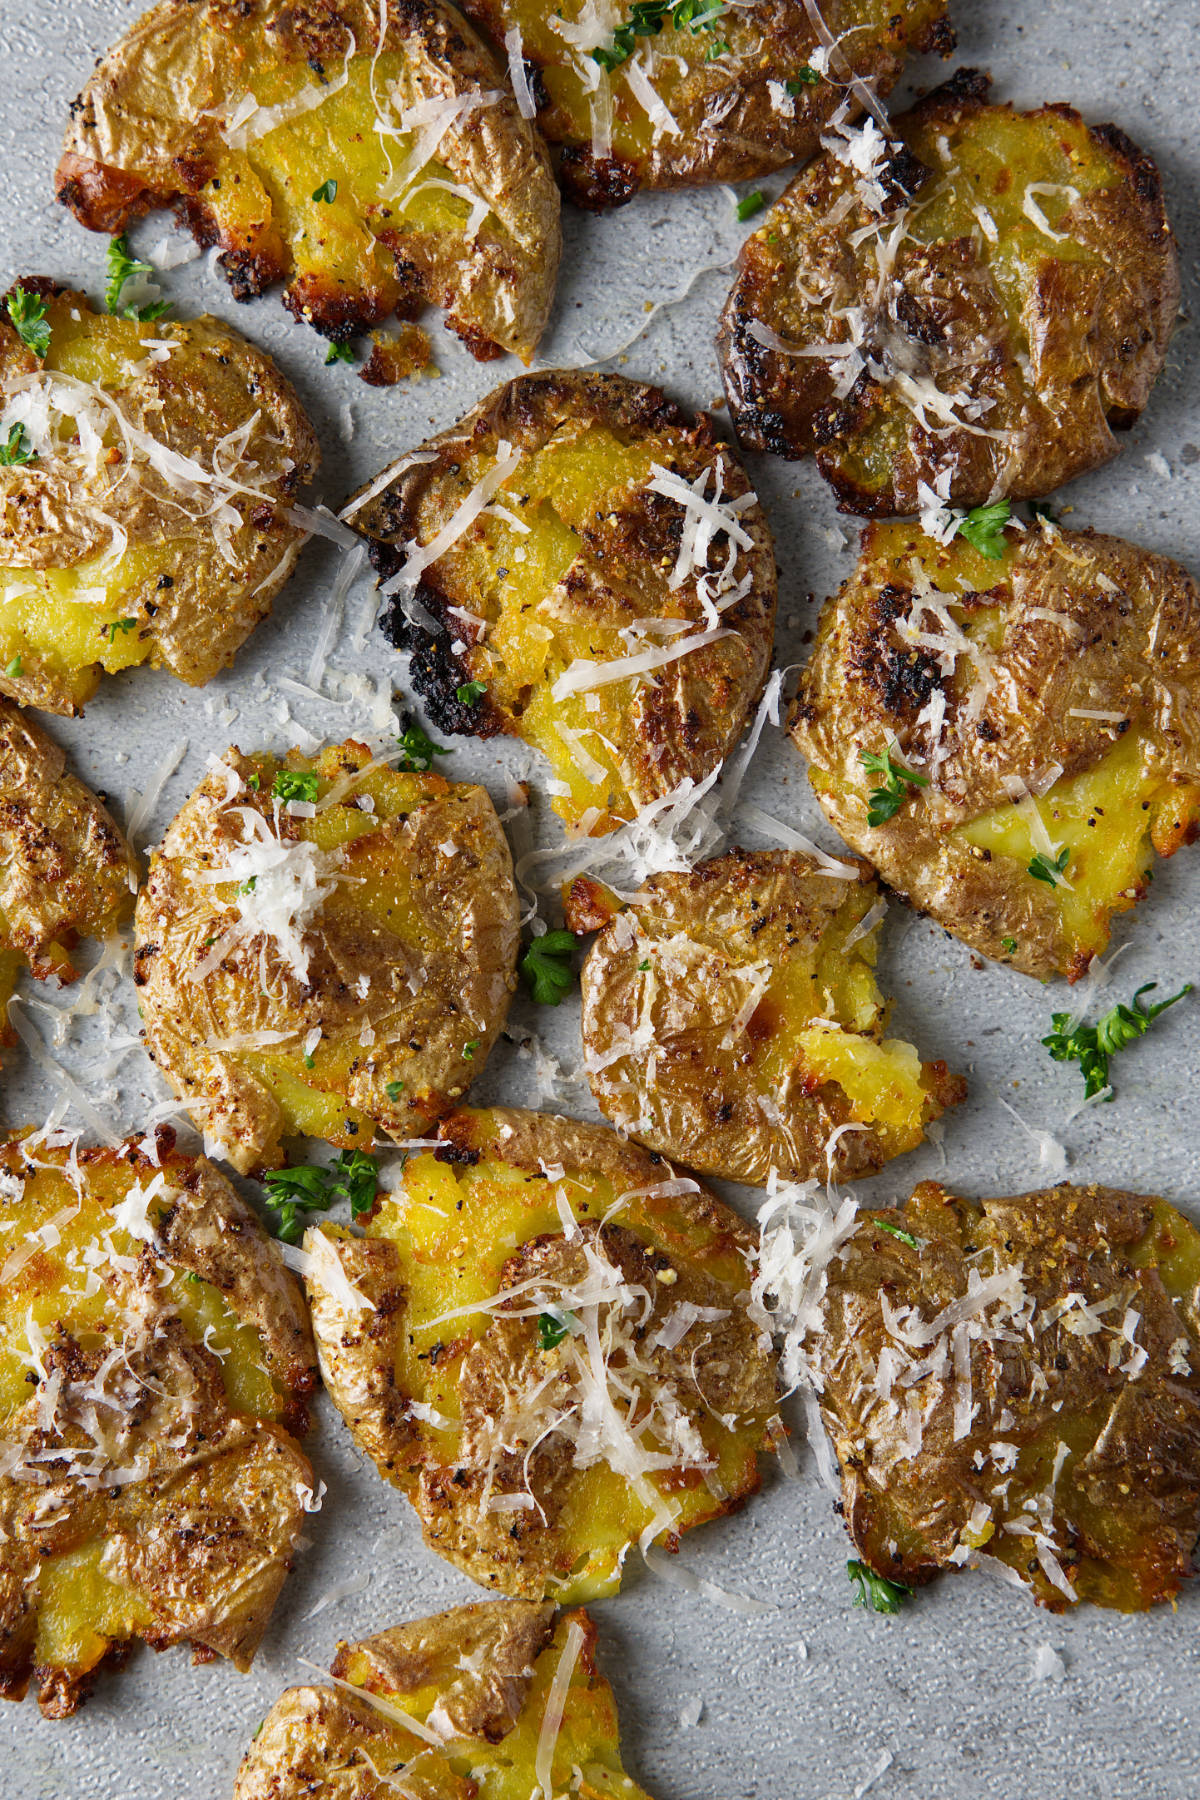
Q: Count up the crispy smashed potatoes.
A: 13